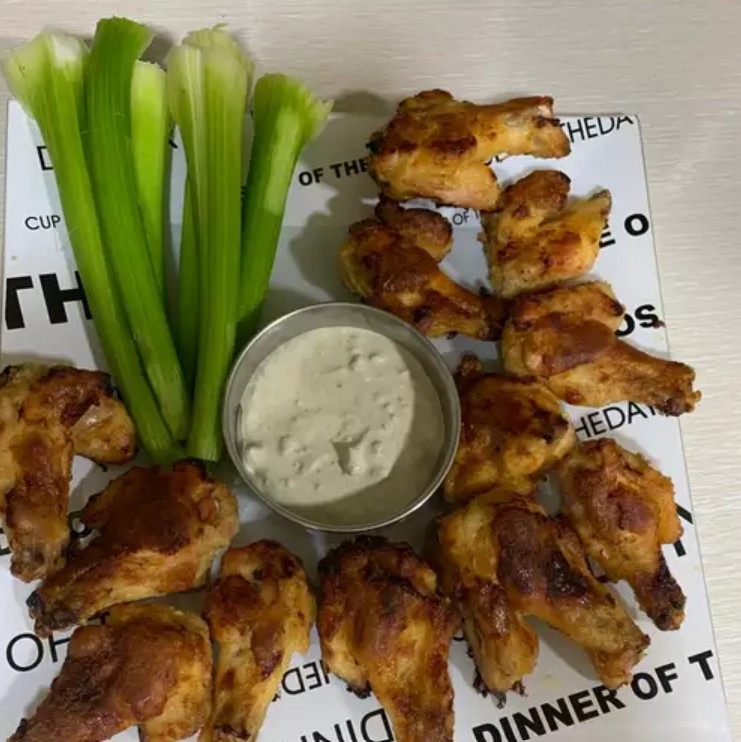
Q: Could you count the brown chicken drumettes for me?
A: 12